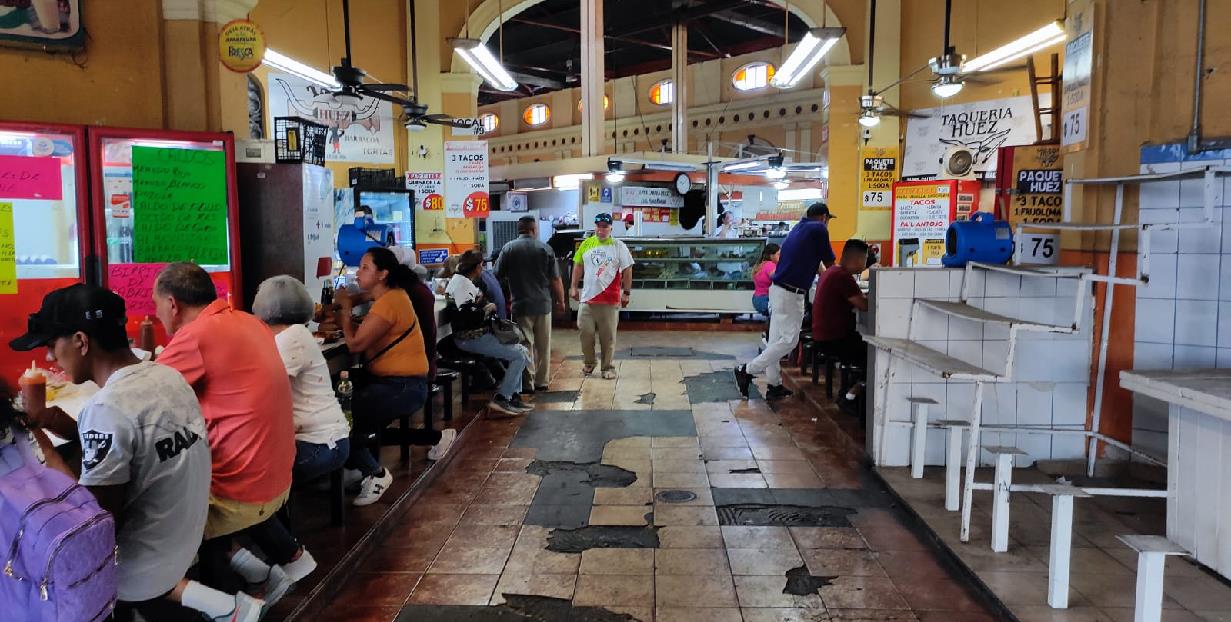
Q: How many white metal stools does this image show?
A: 5